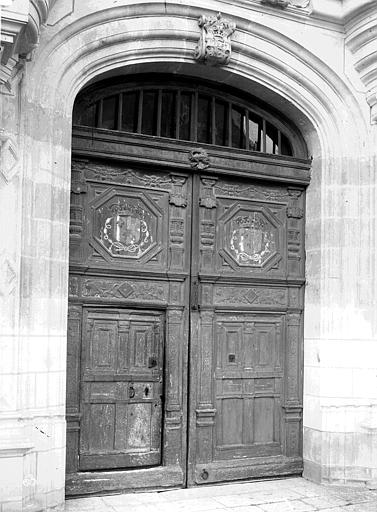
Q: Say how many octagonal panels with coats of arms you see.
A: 2